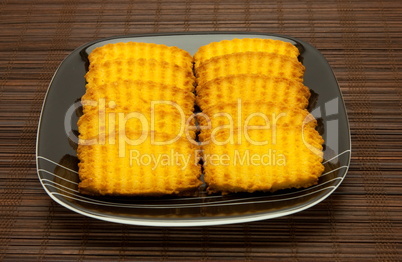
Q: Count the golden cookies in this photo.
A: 10